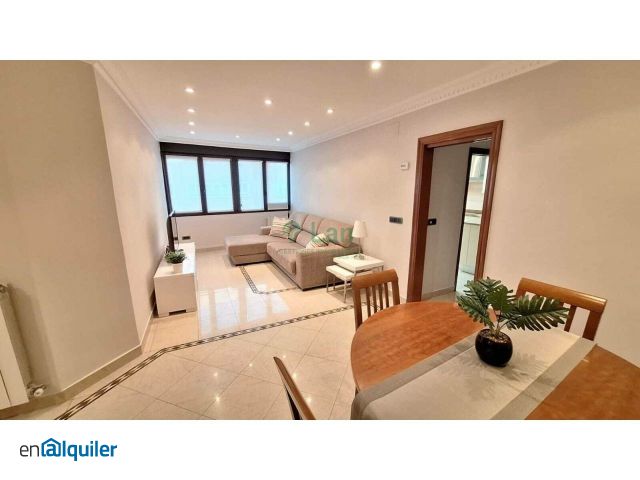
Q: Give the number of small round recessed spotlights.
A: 11